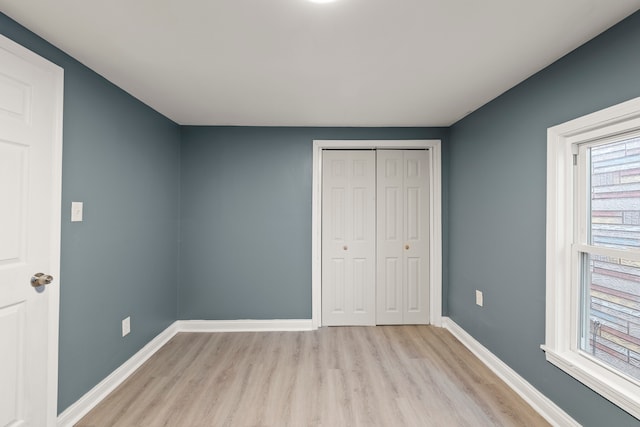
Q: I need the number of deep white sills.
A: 1